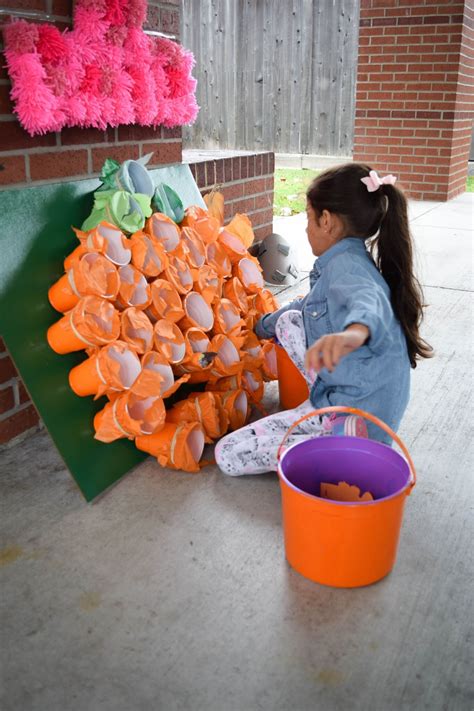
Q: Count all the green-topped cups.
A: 3